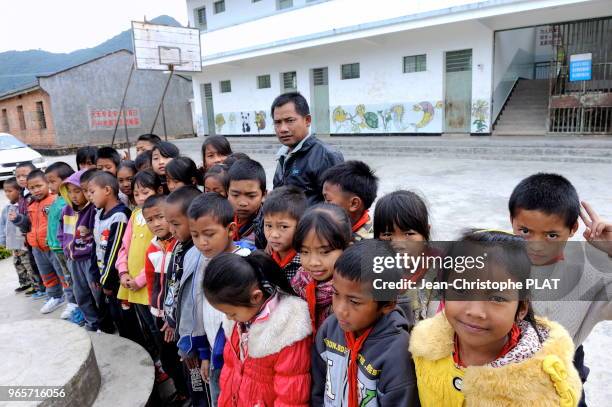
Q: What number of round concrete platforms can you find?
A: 2